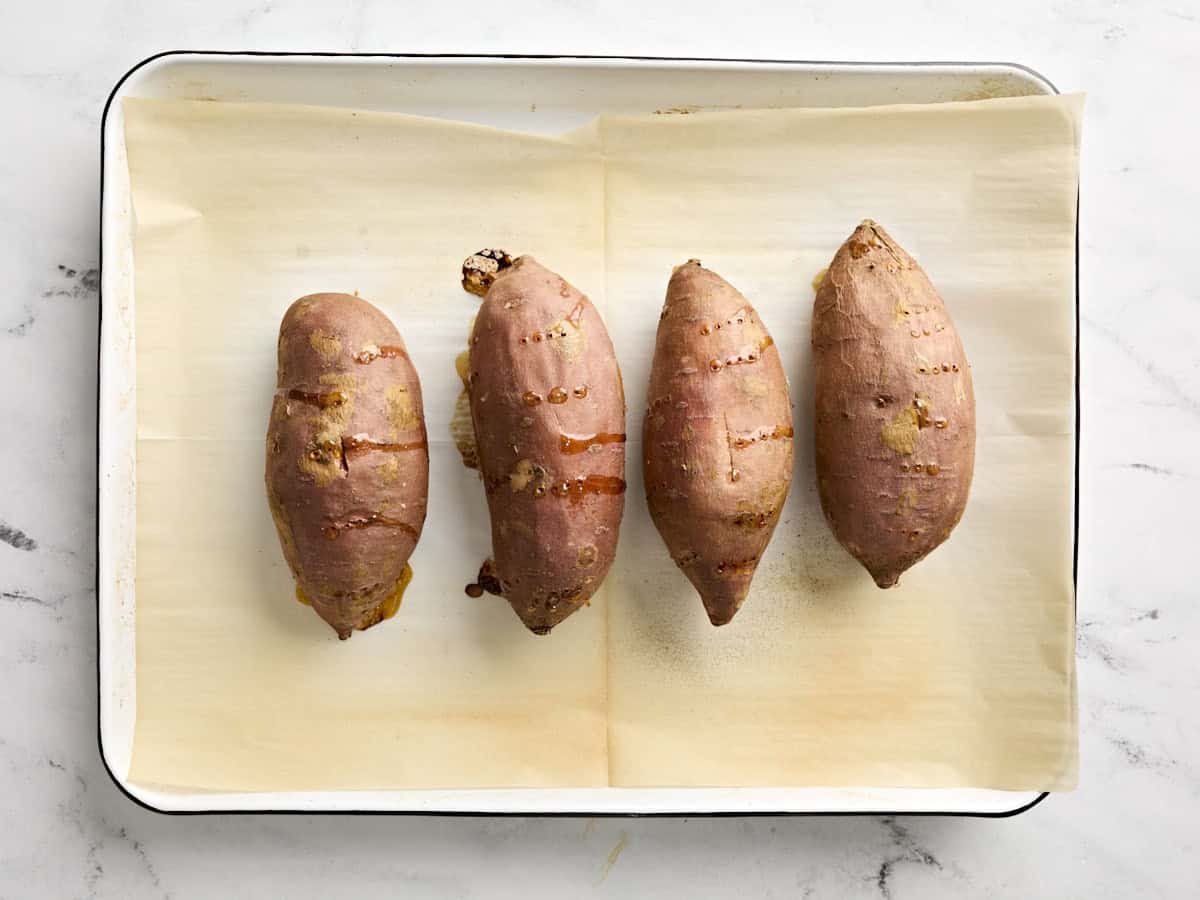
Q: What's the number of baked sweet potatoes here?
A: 4